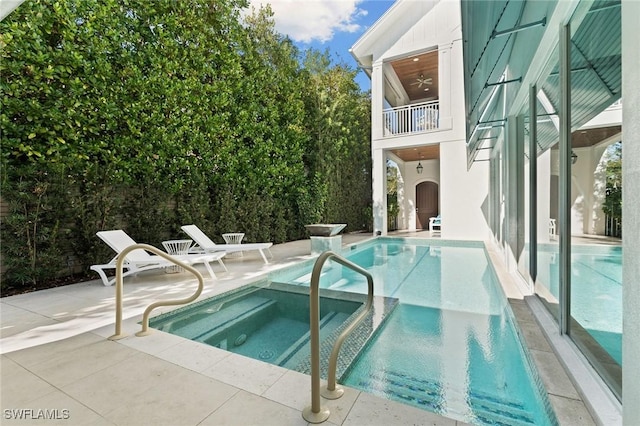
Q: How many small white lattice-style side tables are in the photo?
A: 2